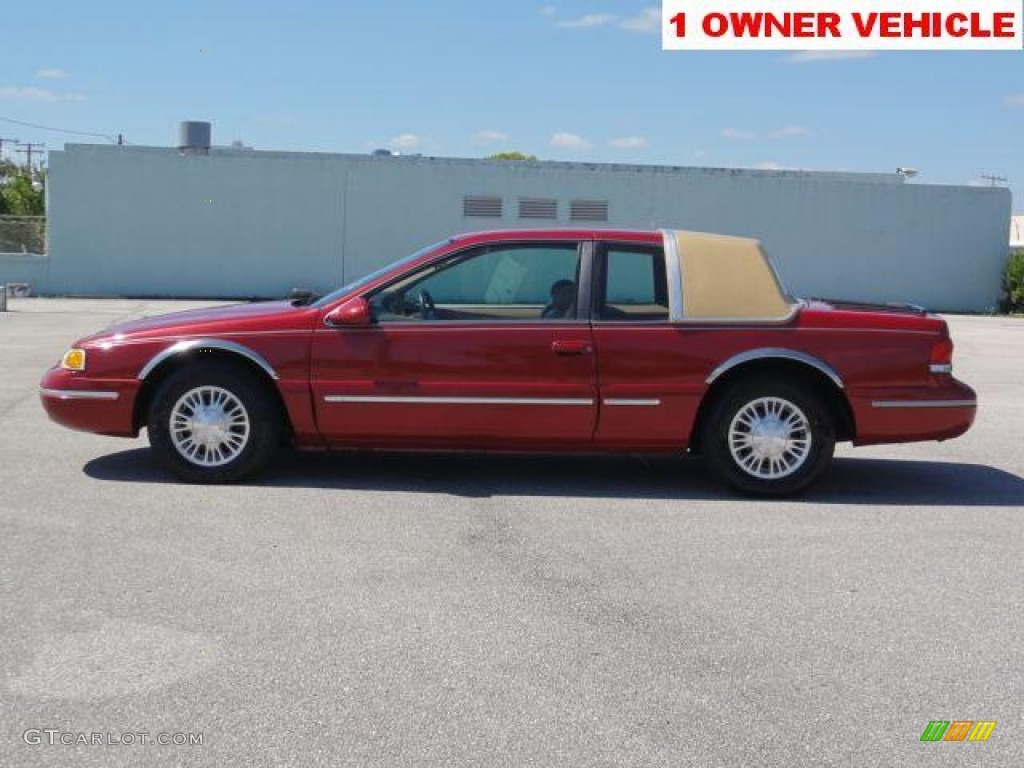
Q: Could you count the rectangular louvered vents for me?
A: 3